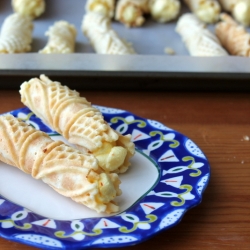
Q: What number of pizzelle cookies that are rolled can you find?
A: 13